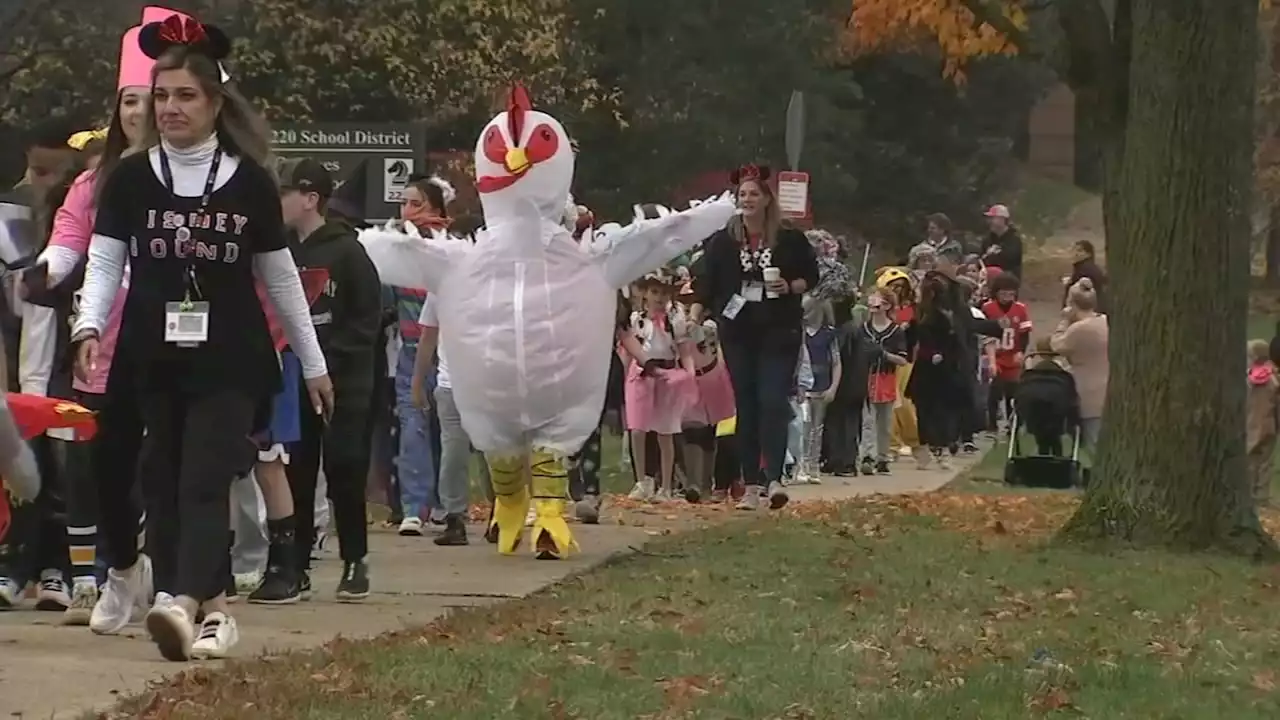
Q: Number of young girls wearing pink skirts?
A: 2